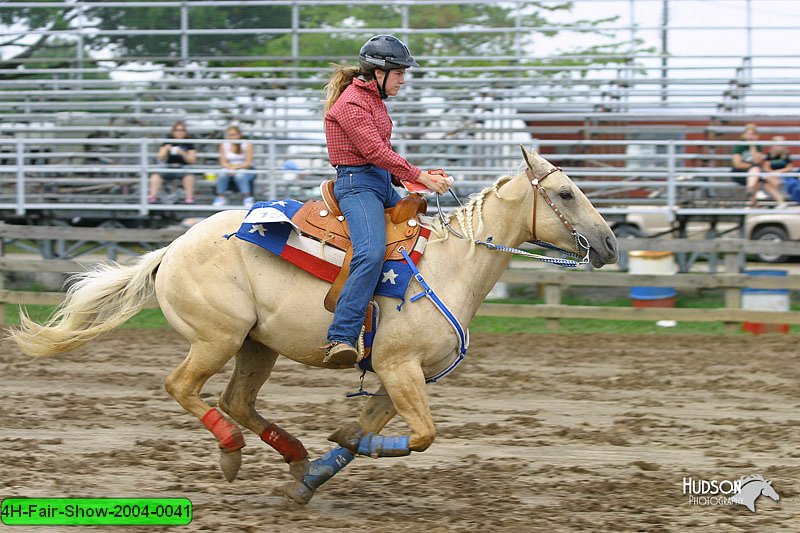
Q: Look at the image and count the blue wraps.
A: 2